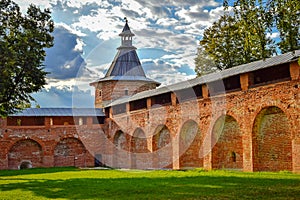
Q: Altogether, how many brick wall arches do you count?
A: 8